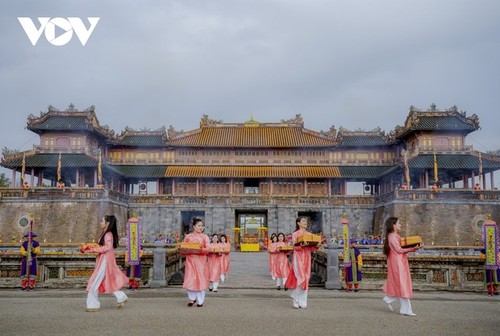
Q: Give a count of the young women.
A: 8